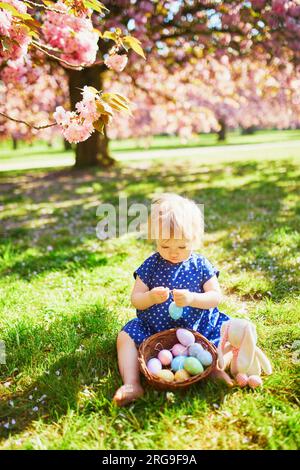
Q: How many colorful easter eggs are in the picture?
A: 11